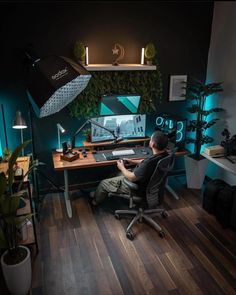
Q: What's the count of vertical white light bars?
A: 2